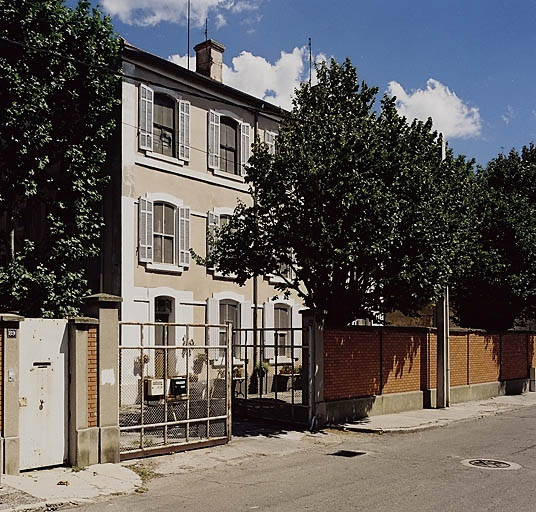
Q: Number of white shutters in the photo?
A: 12